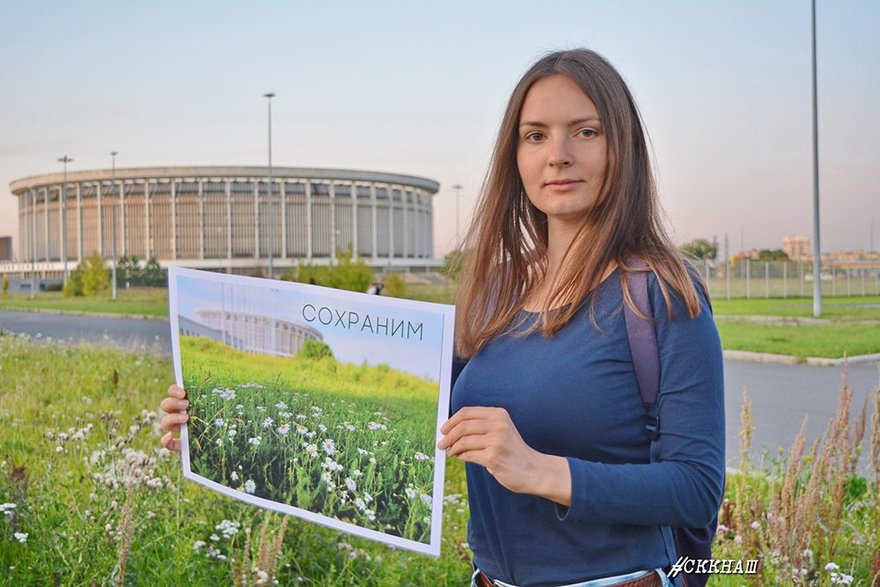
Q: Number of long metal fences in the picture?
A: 1